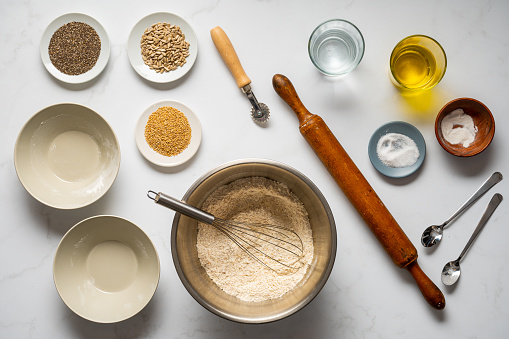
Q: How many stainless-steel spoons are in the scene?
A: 2